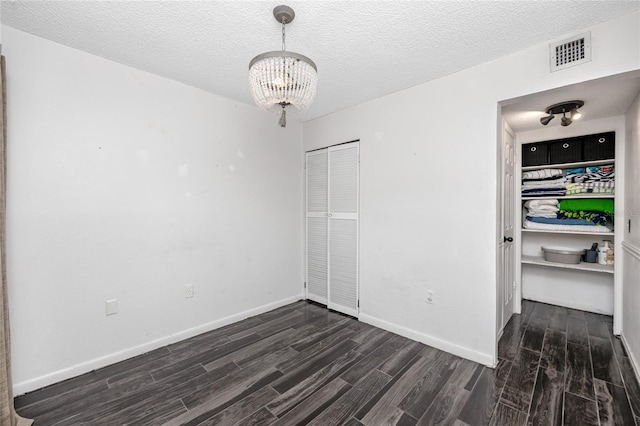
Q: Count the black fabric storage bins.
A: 3